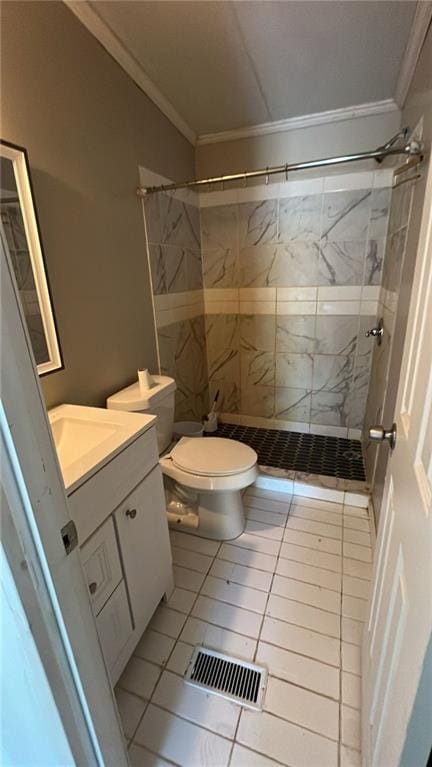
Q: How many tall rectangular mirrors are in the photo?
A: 1